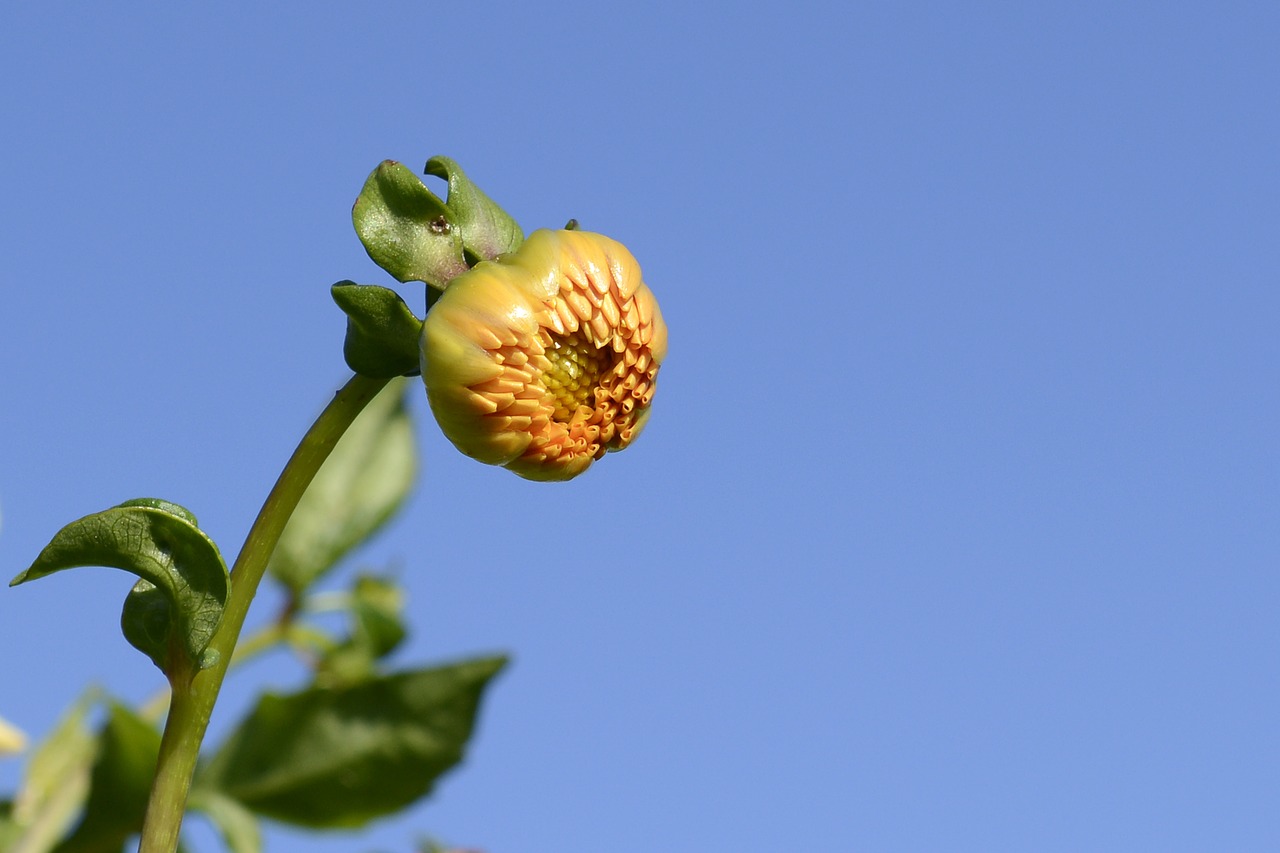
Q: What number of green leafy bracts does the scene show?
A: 3